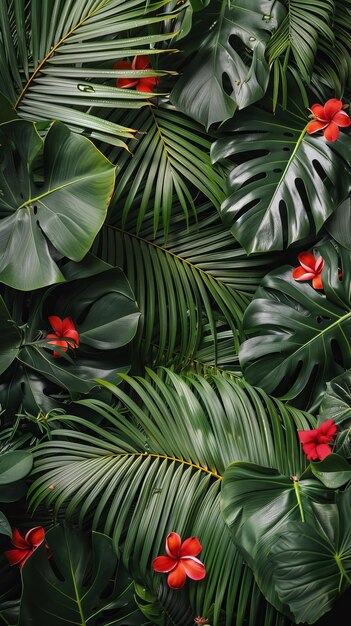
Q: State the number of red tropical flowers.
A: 7